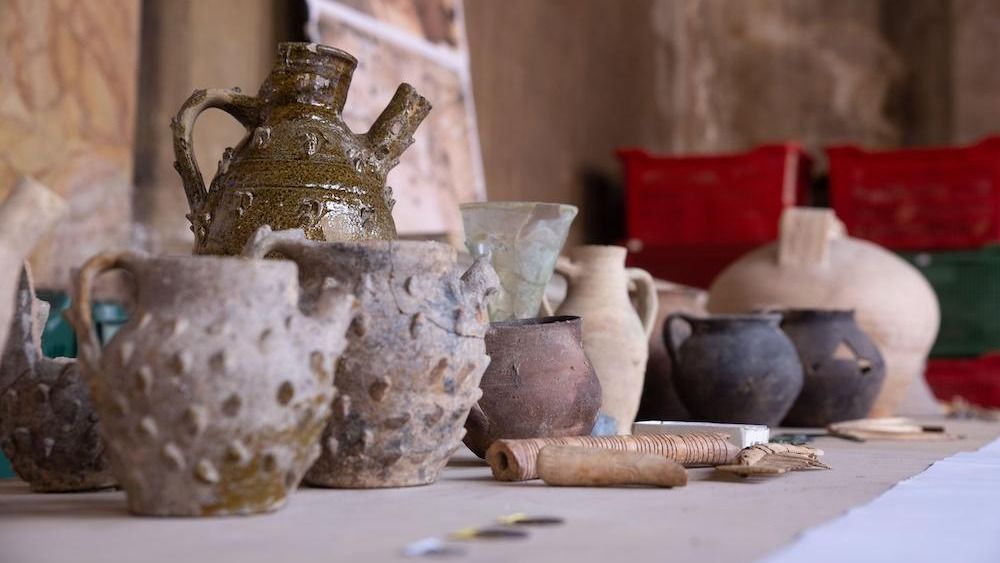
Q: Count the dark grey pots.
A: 2